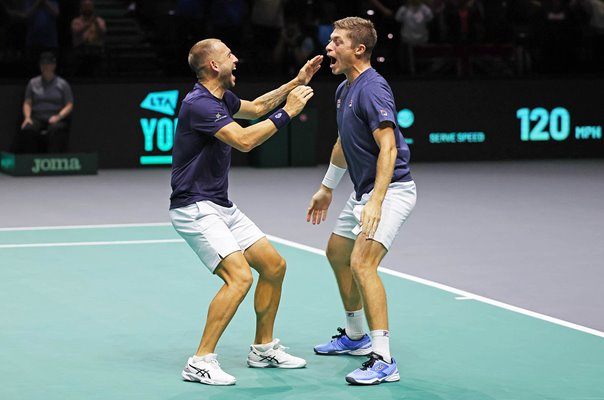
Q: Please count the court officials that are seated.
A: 1